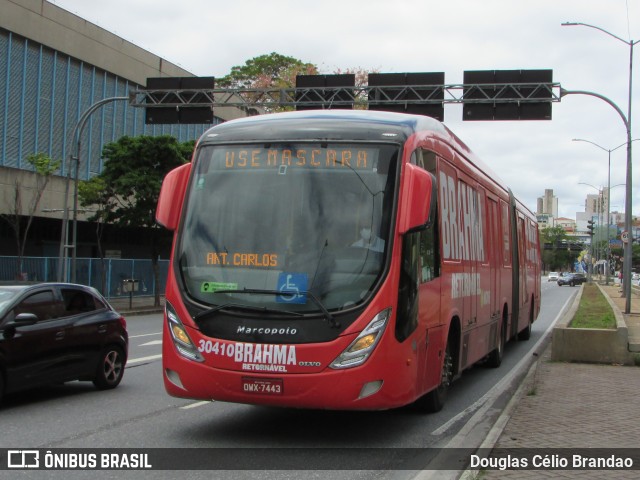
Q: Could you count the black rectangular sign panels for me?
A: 4